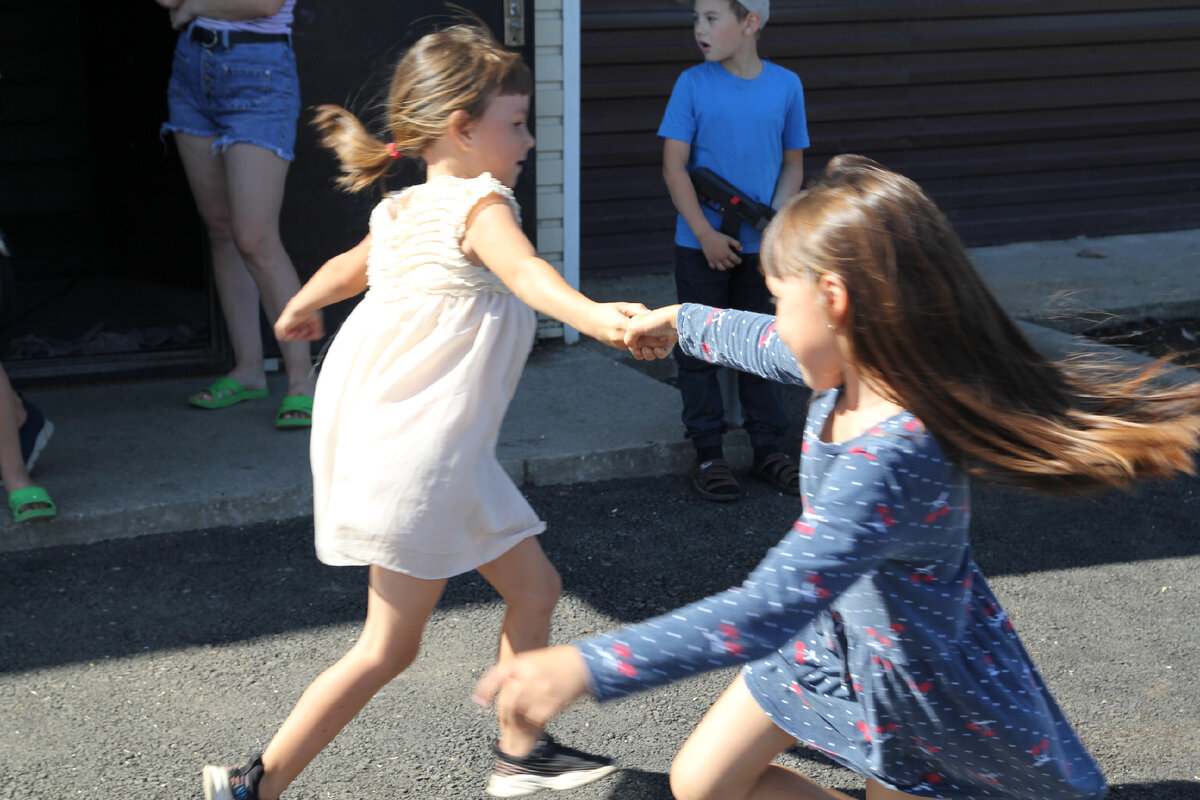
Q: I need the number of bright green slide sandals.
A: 3